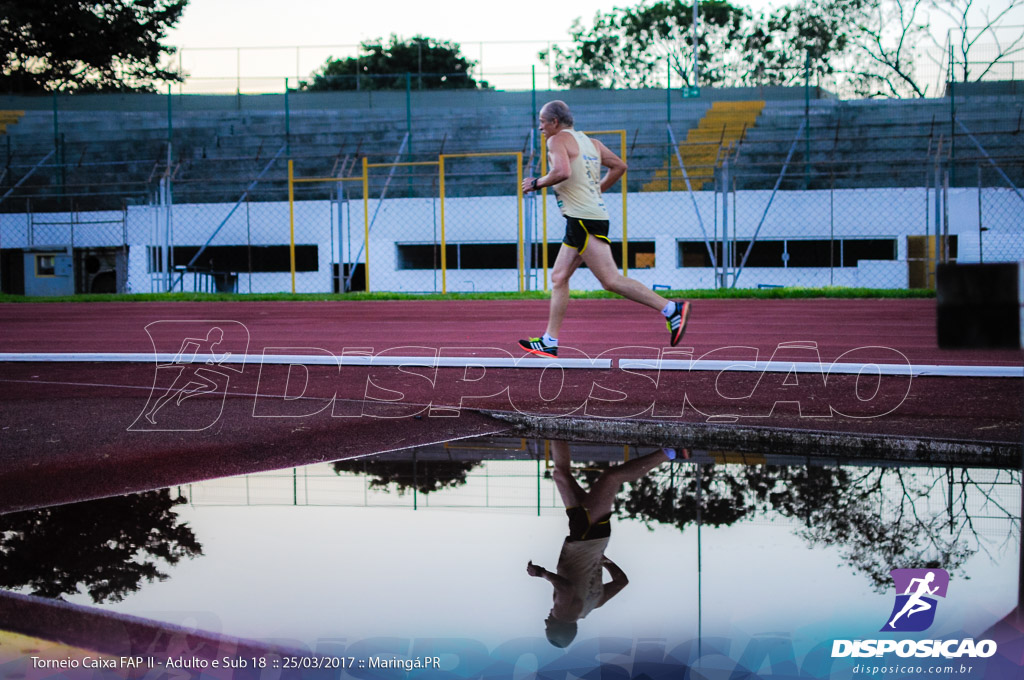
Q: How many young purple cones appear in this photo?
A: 0